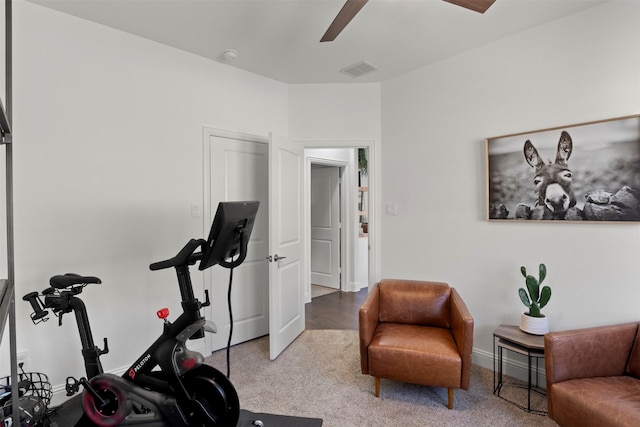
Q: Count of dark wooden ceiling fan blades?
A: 2